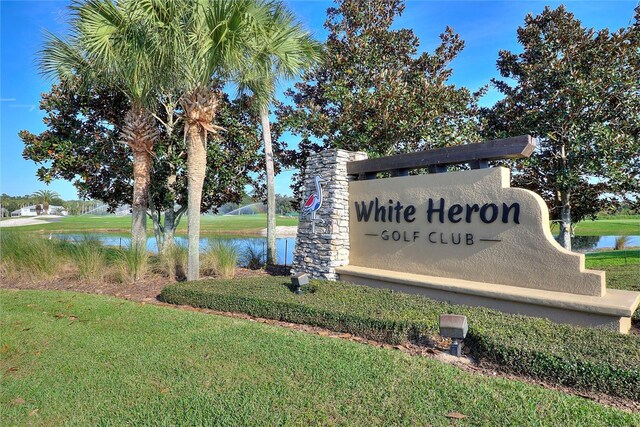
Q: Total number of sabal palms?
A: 3